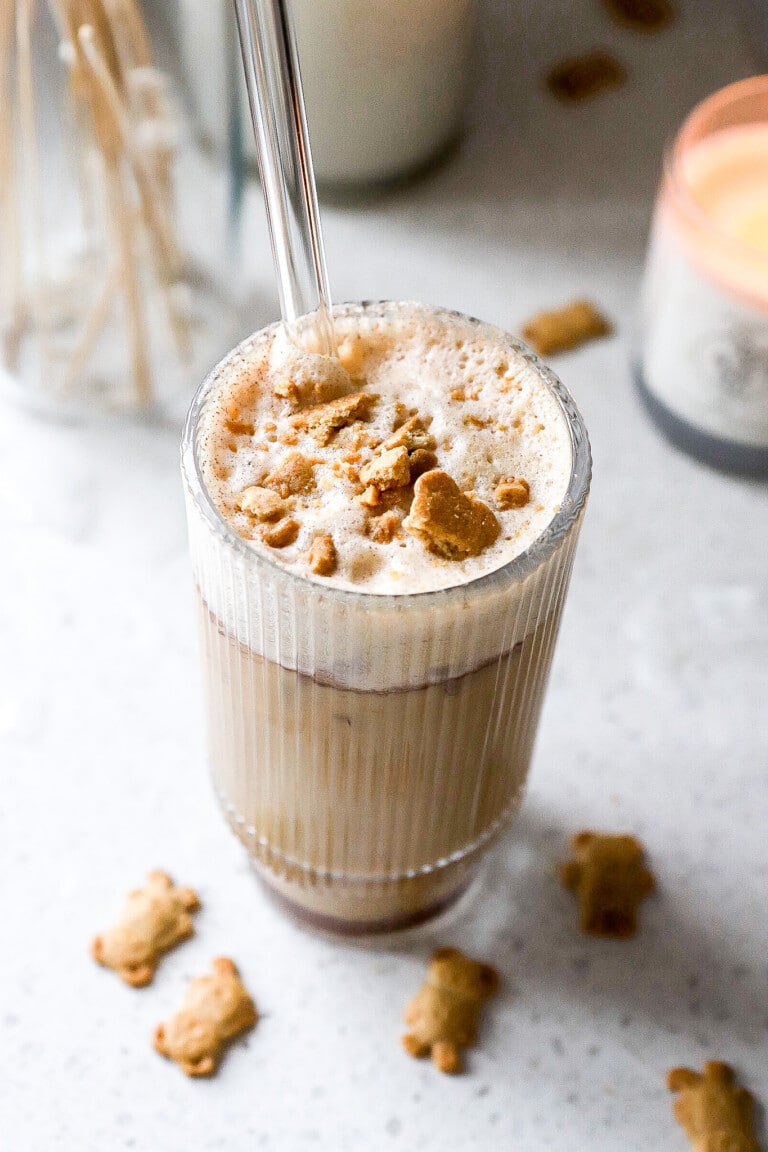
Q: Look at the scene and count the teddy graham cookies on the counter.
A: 8